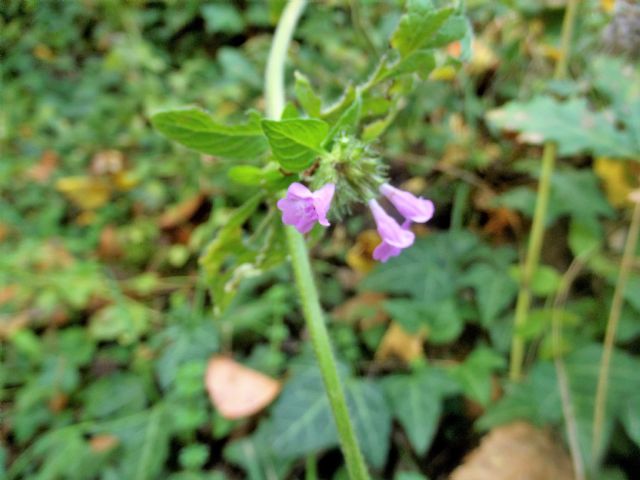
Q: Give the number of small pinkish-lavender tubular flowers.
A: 3